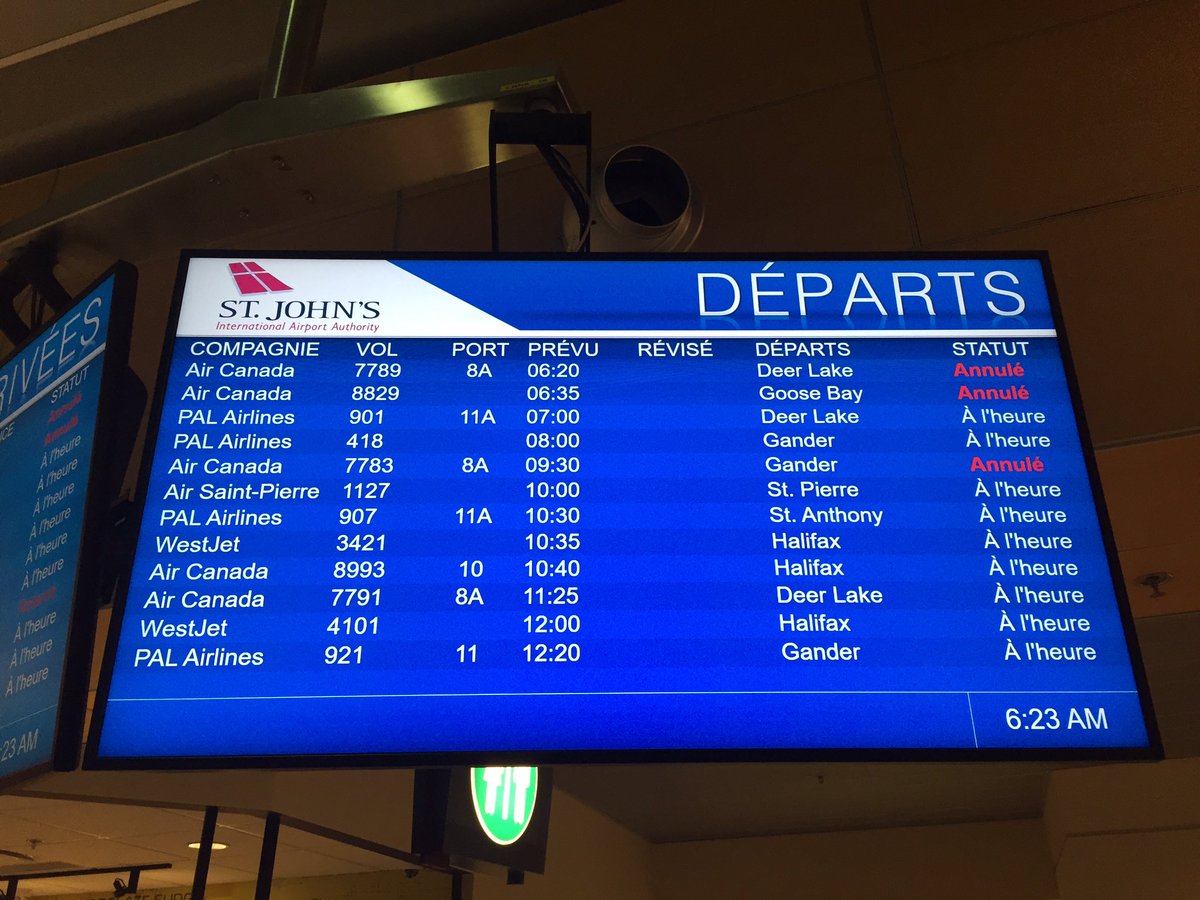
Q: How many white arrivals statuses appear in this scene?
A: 9